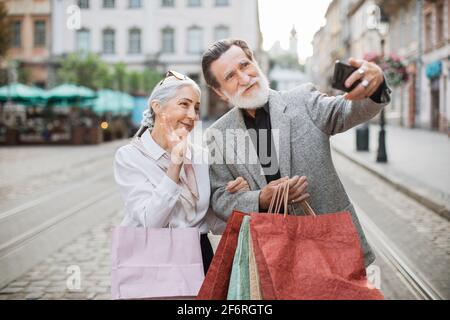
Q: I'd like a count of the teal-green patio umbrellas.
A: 3